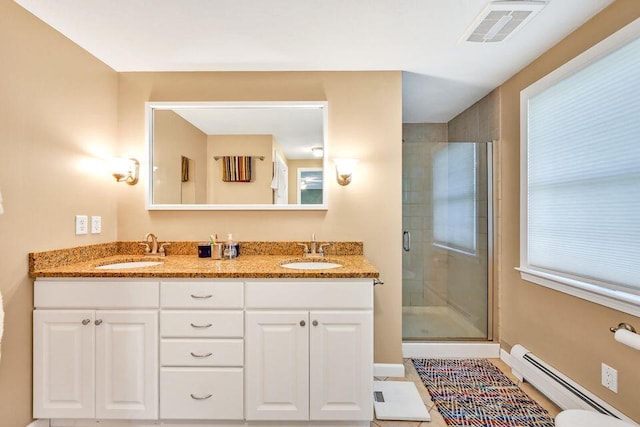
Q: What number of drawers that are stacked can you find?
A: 4